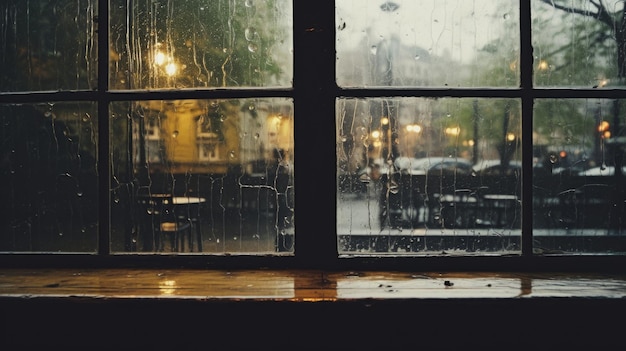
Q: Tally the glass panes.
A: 8